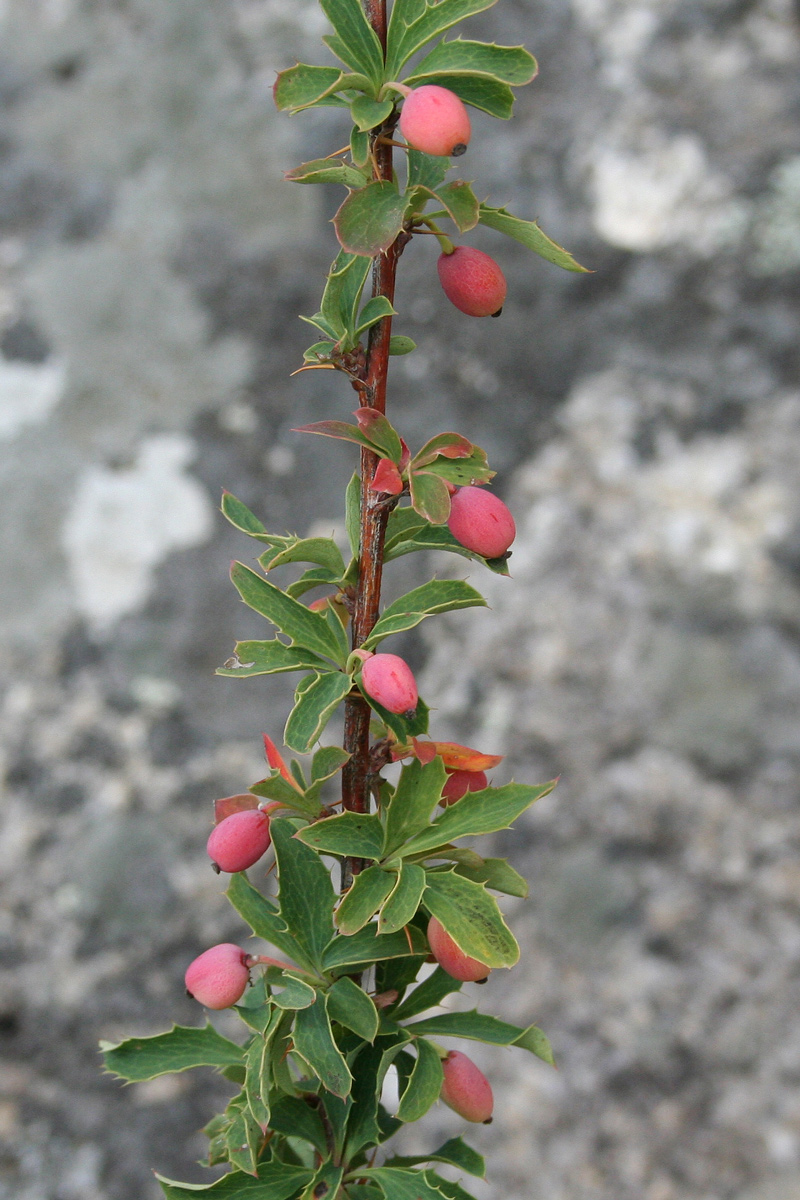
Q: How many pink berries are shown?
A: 9